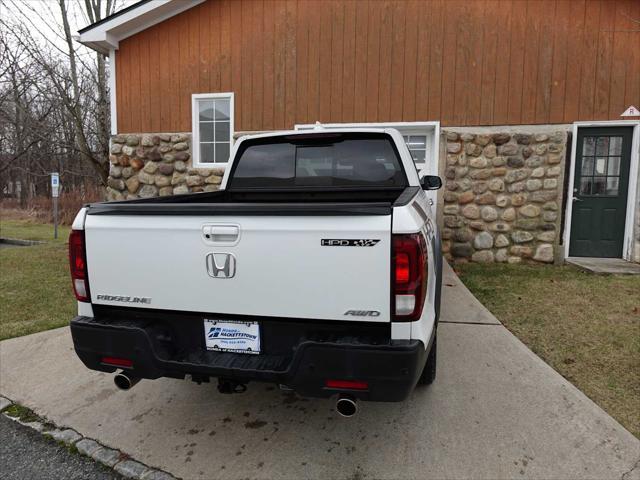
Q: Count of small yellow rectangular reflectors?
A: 0